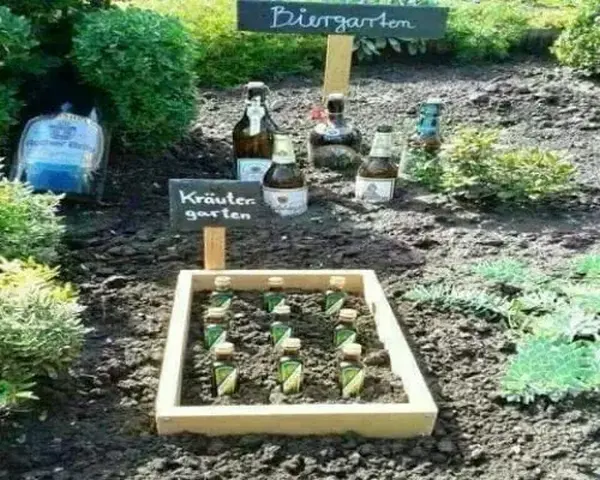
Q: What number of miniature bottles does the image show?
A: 9